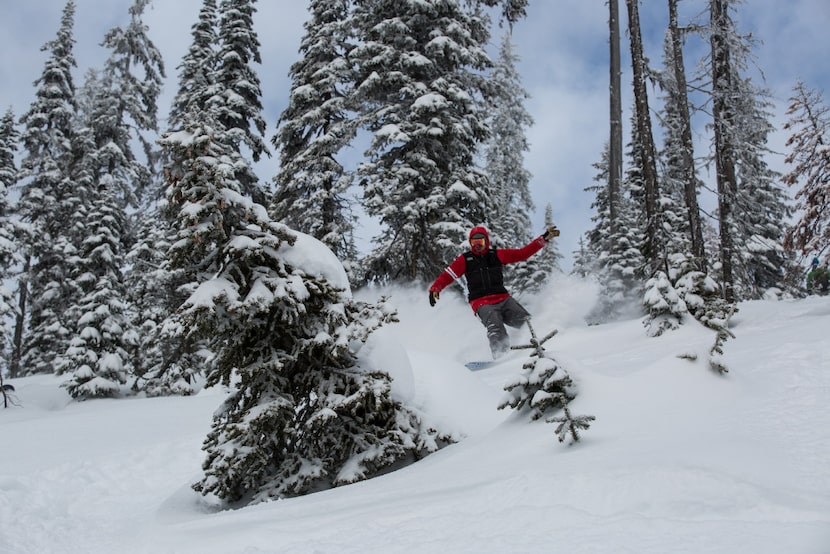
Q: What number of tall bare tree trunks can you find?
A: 4